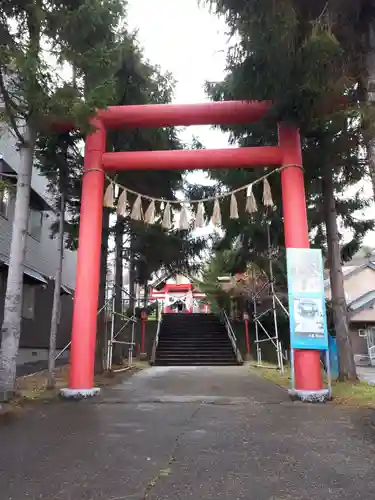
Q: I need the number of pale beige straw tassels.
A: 11